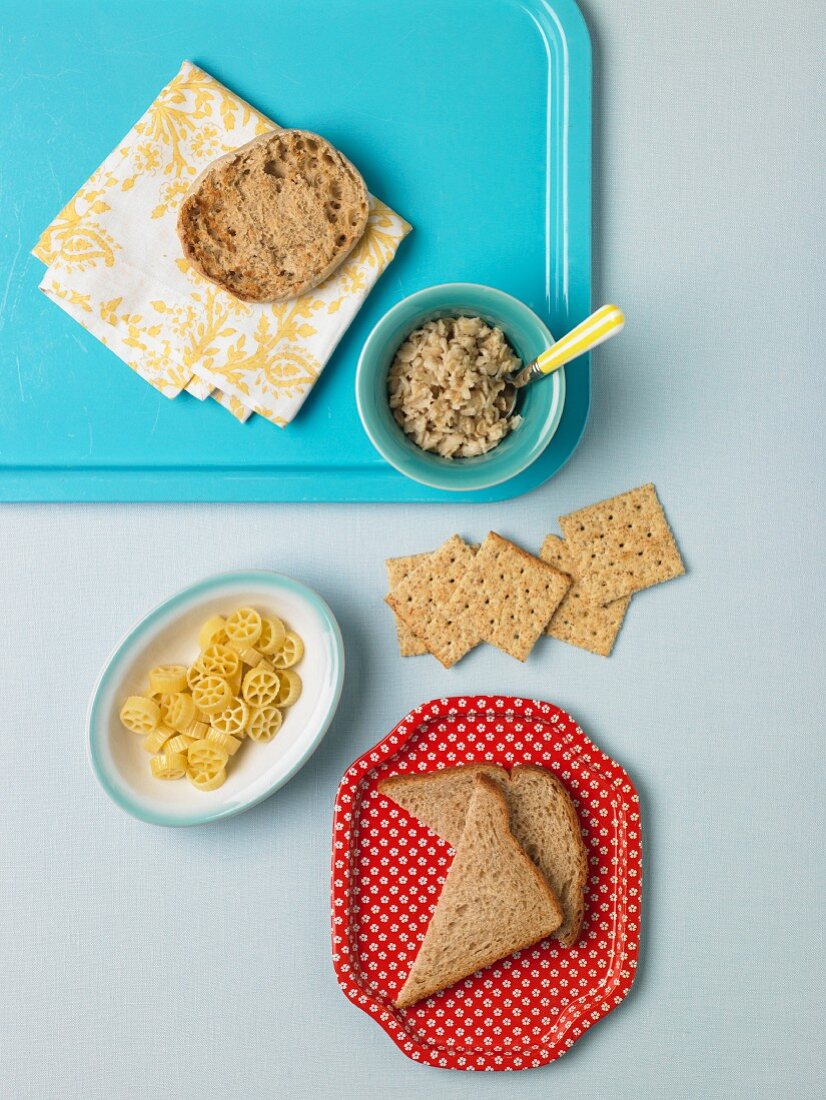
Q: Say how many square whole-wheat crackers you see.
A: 5